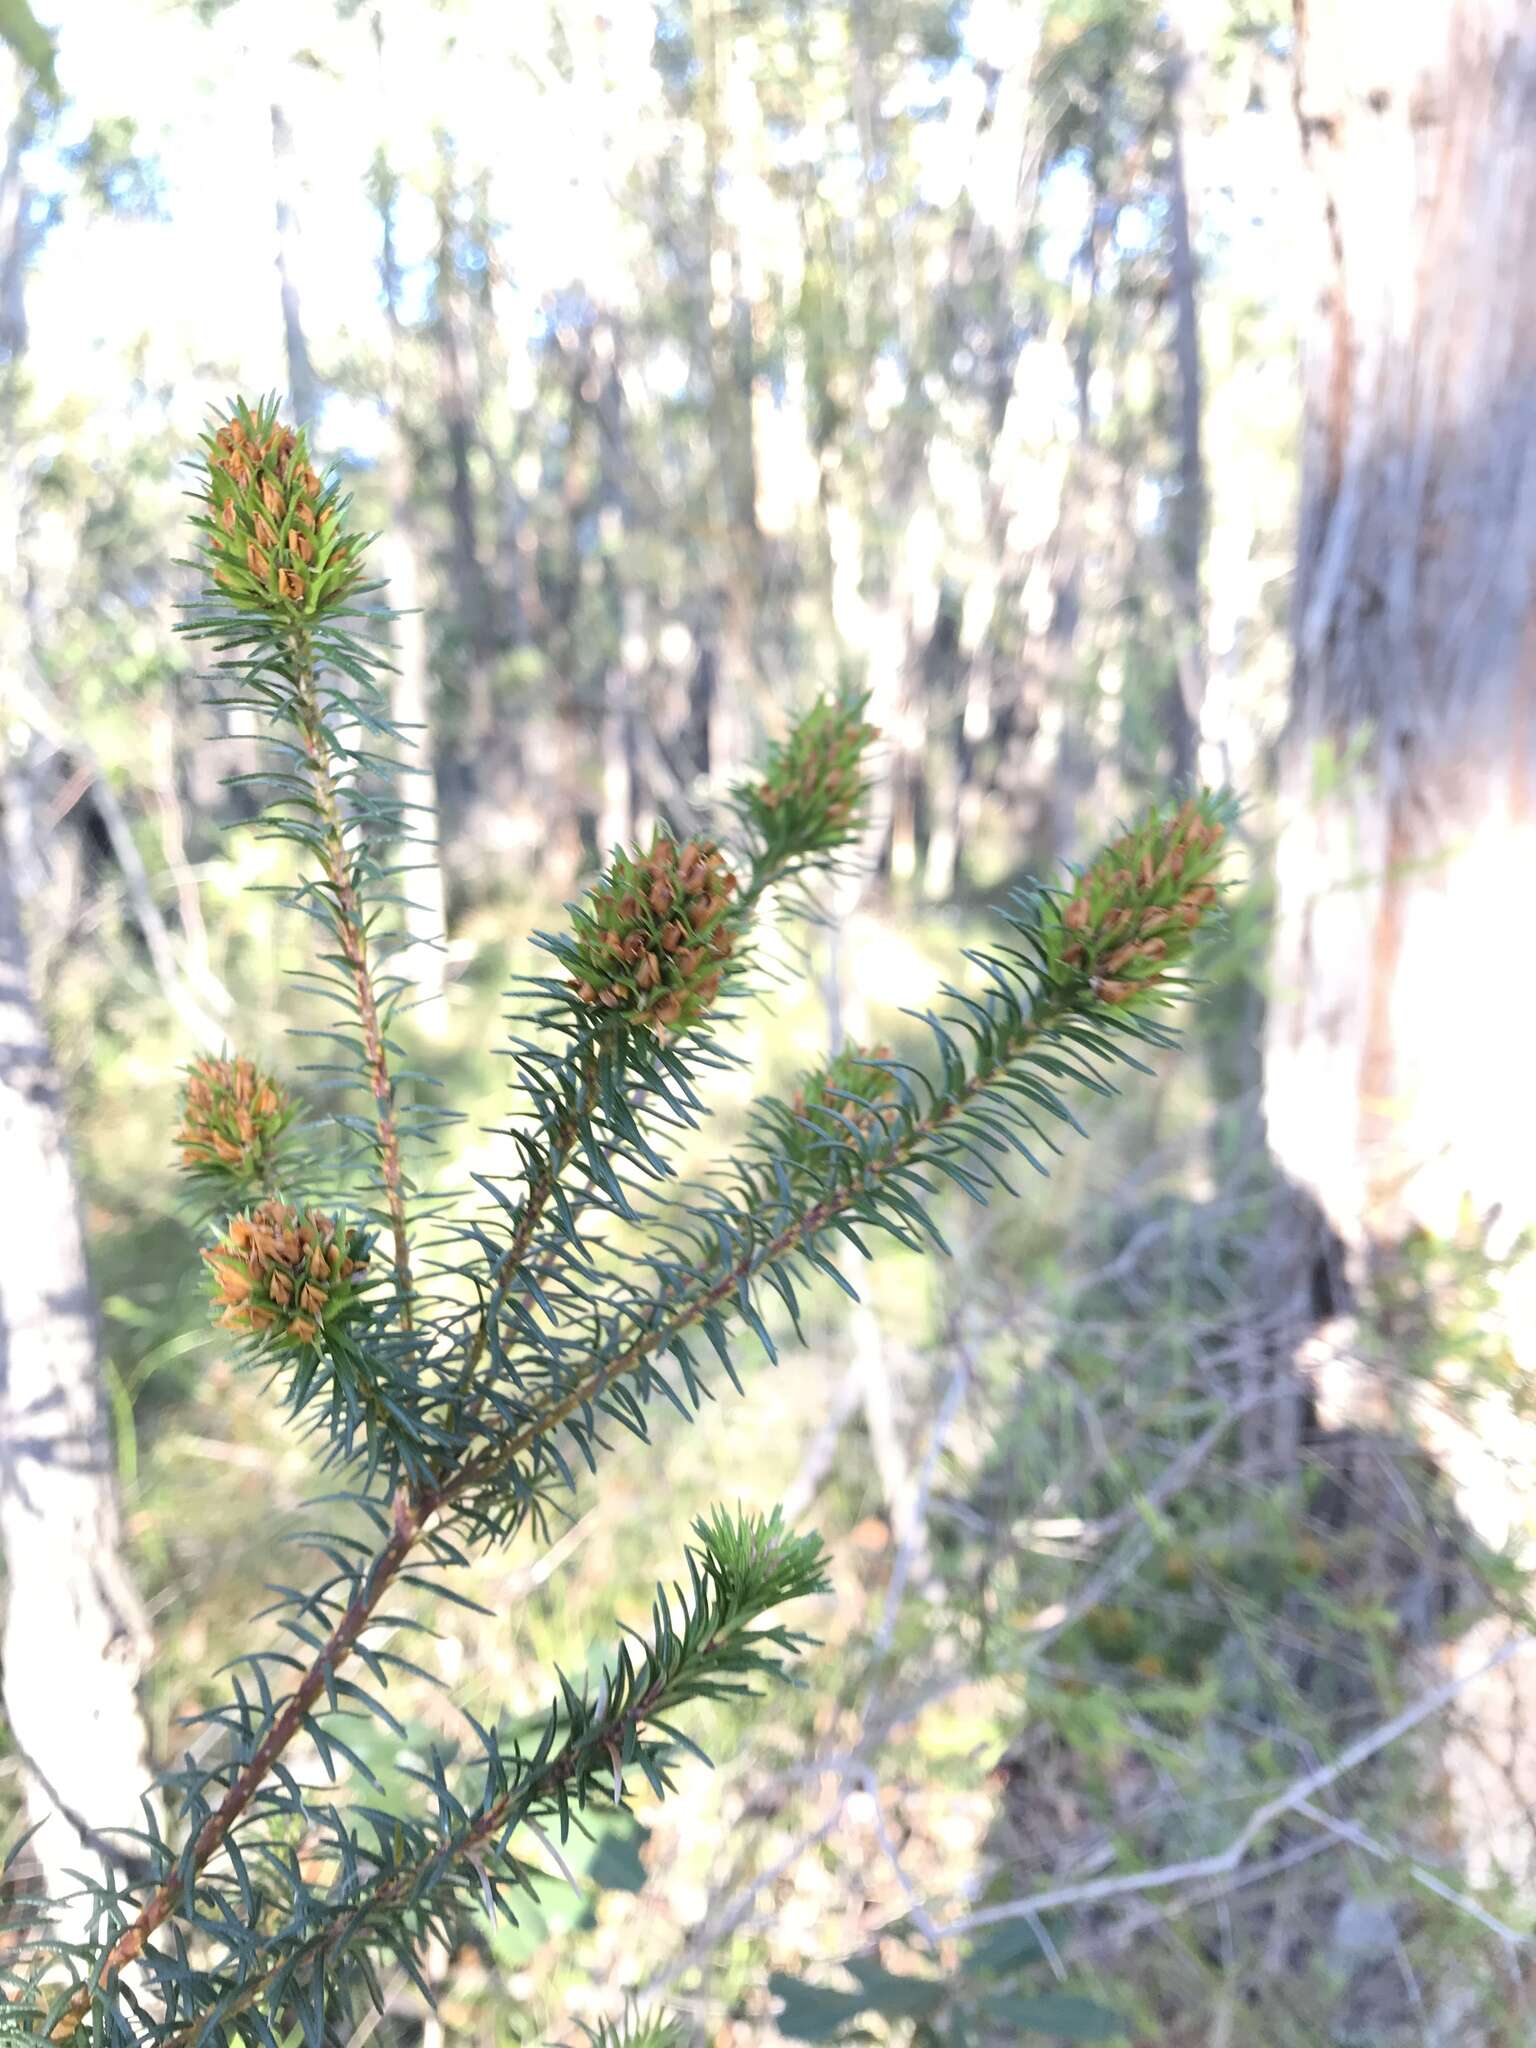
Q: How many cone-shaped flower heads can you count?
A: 7